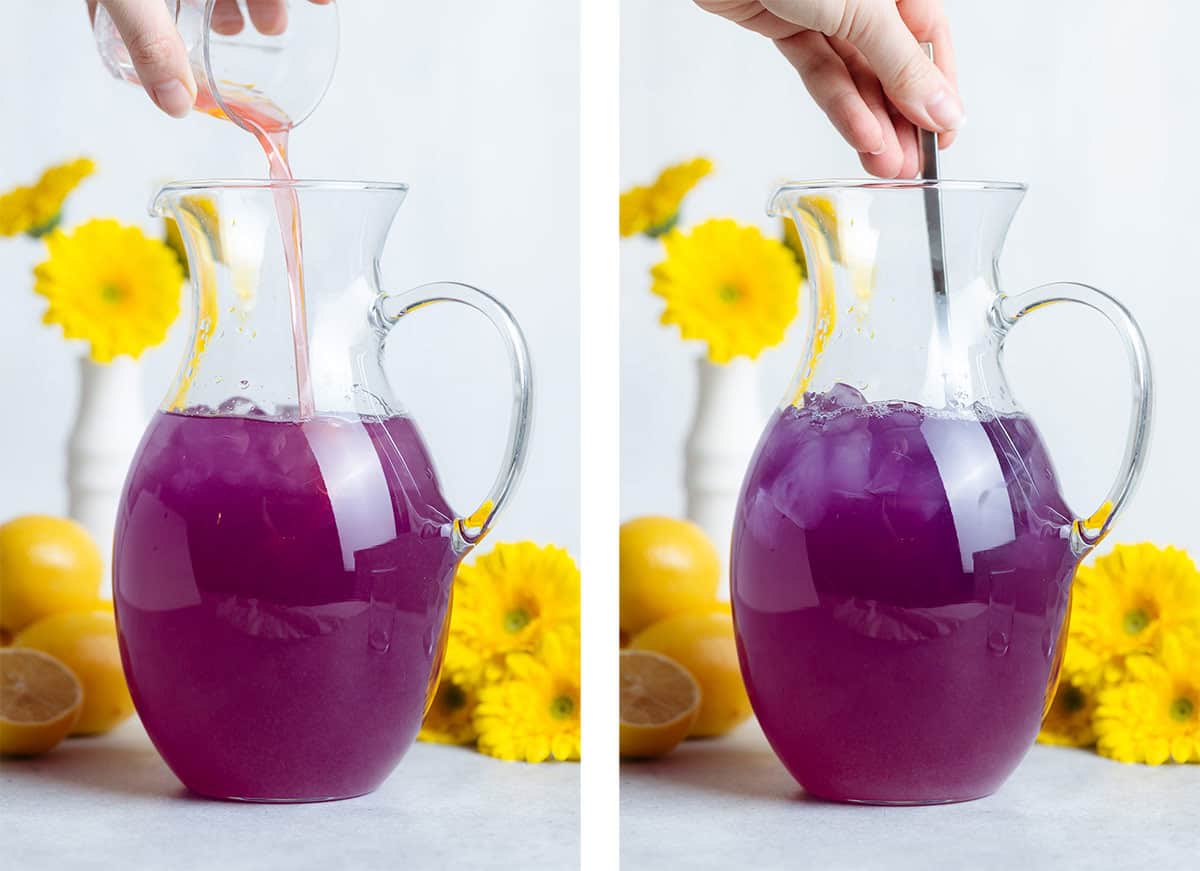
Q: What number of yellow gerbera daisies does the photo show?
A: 12